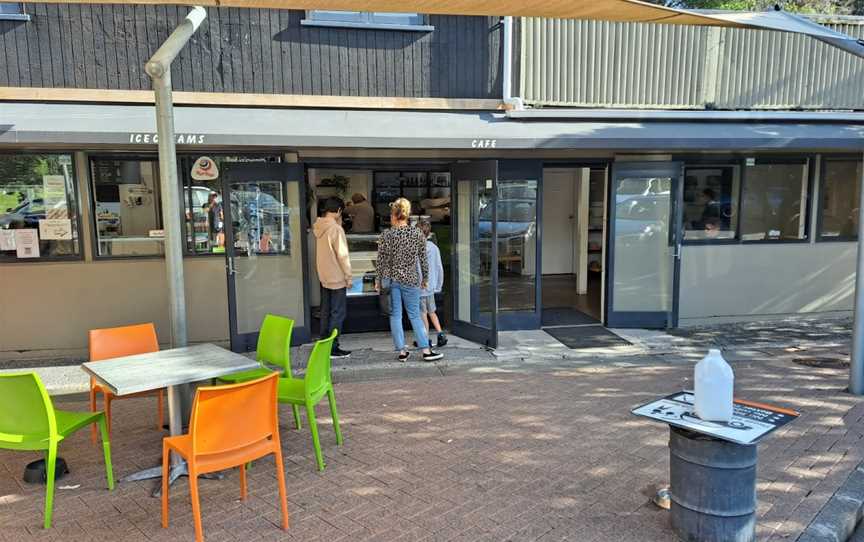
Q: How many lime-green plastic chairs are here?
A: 3